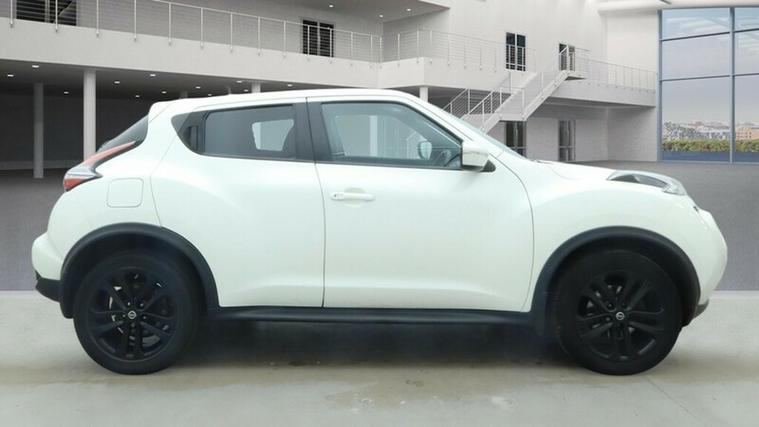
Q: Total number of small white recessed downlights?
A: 15